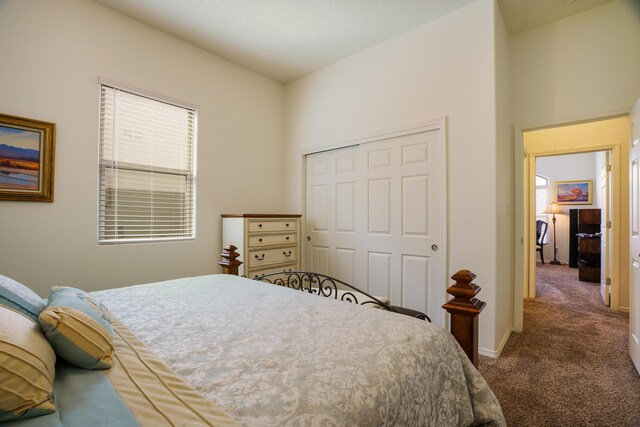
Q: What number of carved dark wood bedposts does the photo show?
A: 2